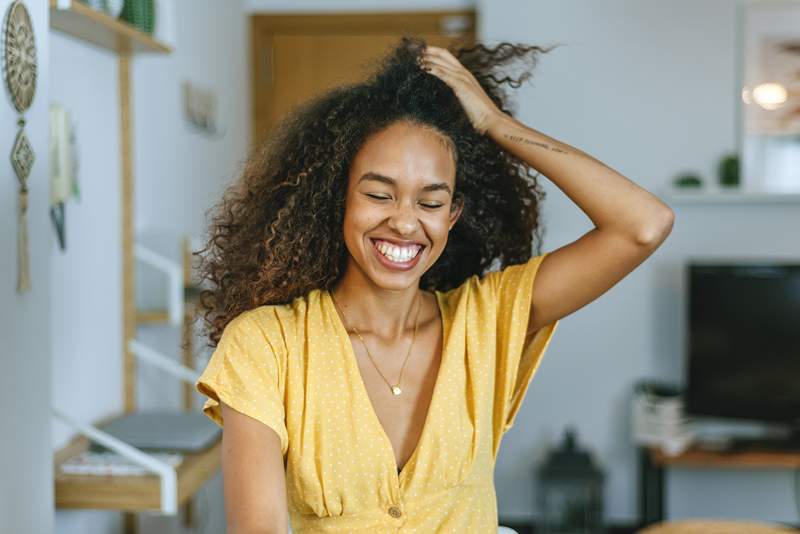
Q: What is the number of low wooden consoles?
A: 1